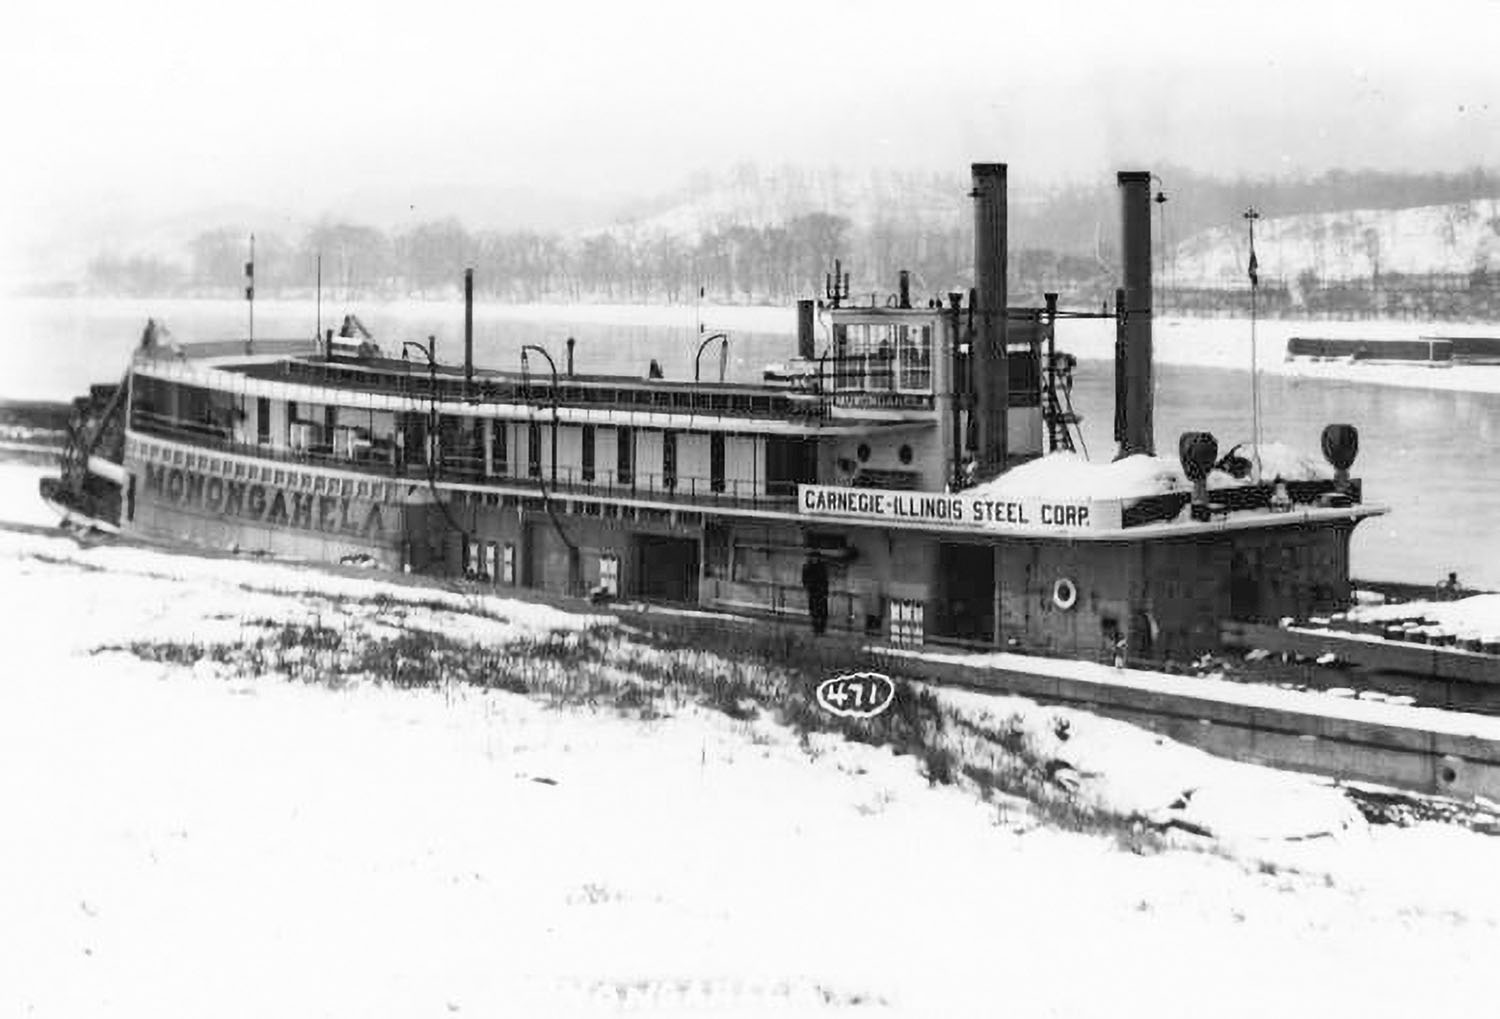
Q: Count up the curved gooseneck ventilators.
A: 3